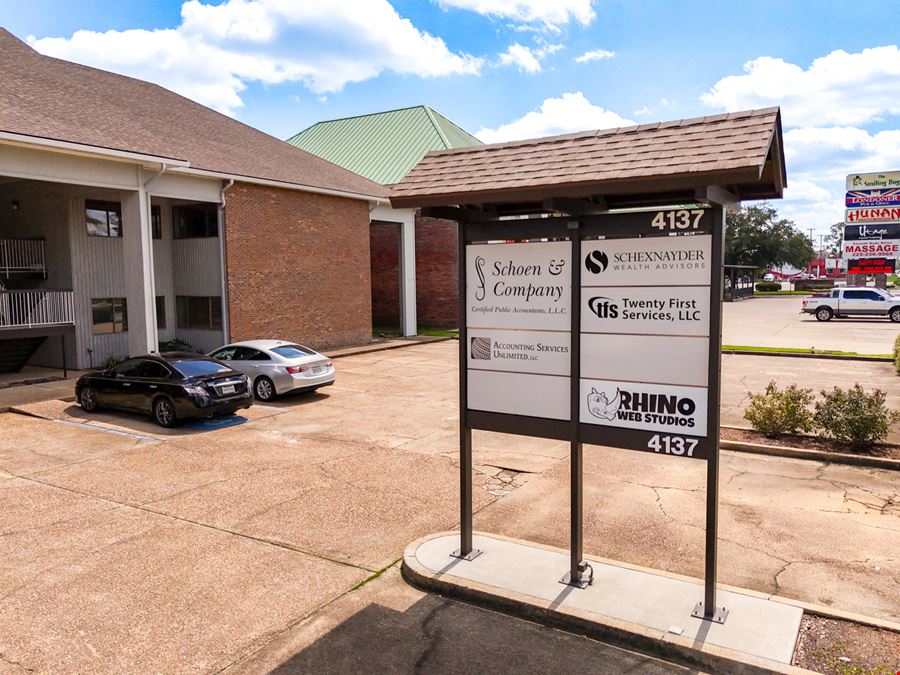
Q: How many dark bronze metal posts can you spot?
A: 3